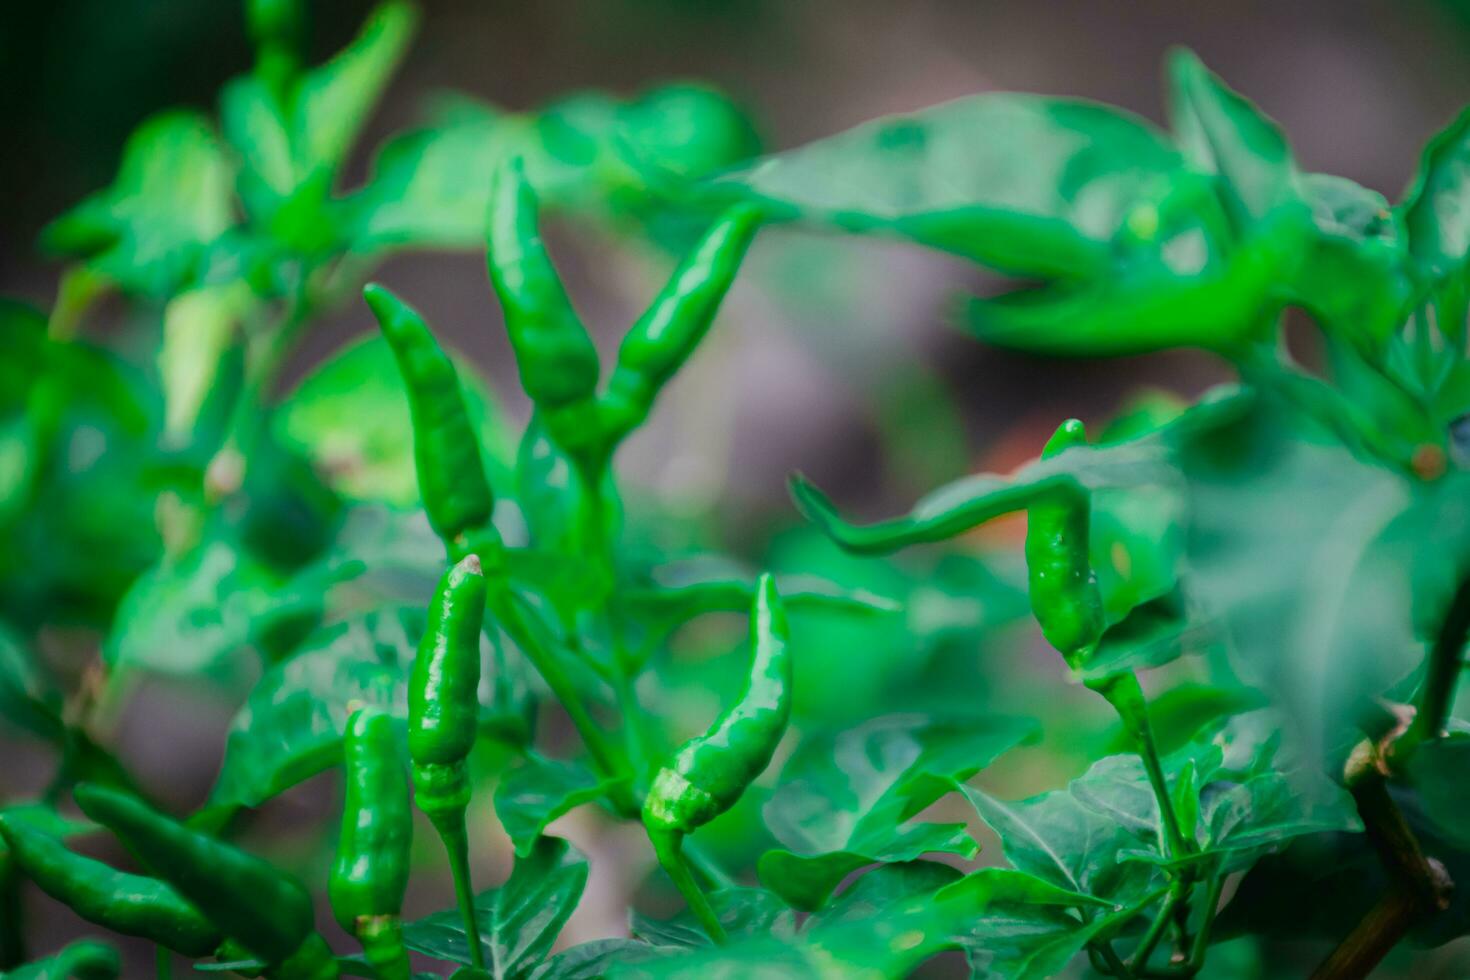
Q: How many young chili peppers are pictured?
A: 9